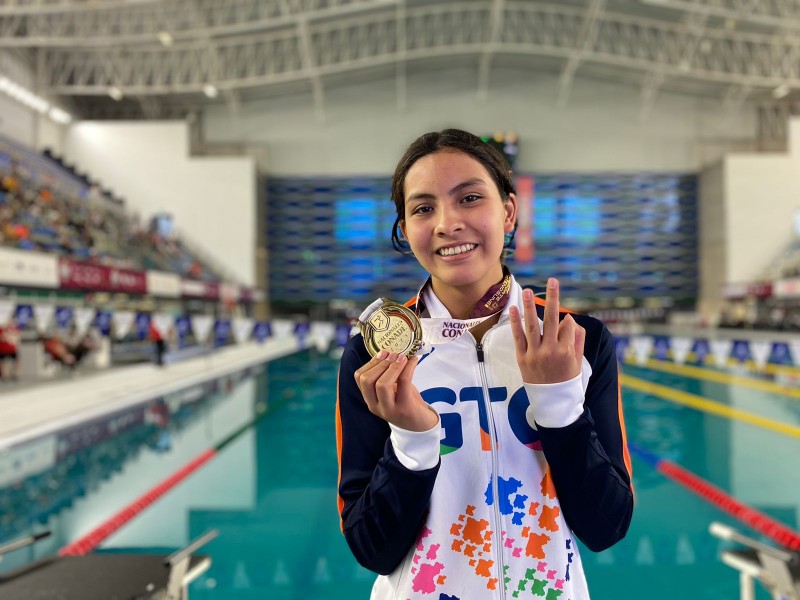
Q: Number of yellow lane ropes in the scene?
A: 3